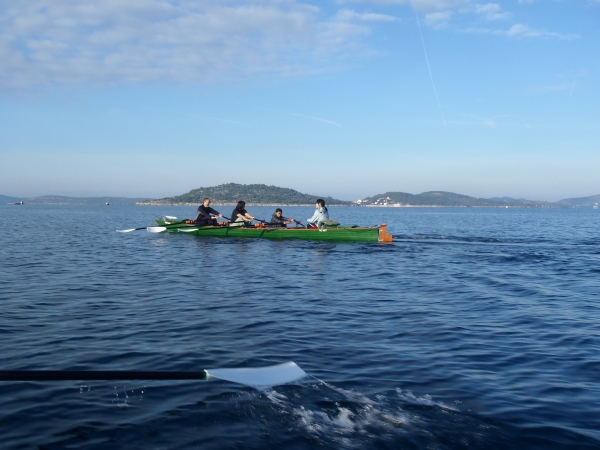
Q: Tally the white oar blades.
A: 4